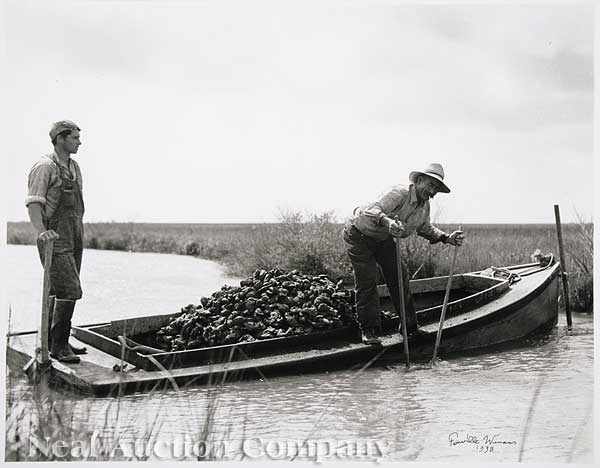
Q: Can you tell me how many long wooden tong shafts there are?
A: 2